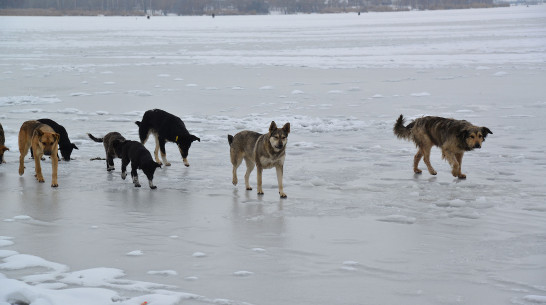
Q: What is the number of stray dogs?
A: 8